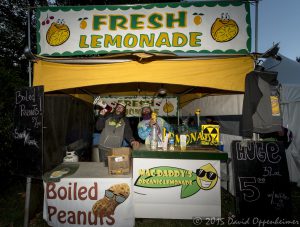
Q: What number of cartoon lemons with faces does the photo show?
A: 3